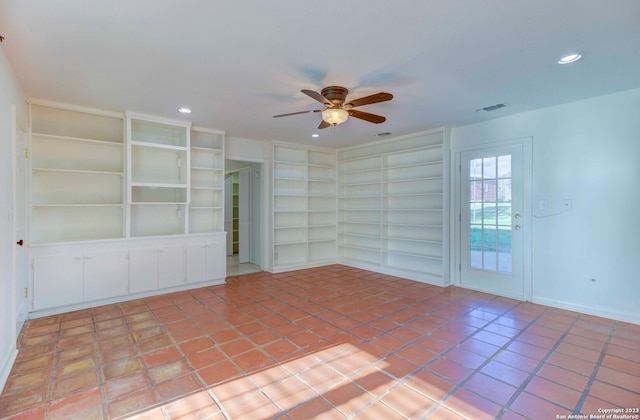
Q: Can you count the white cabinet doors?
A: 6